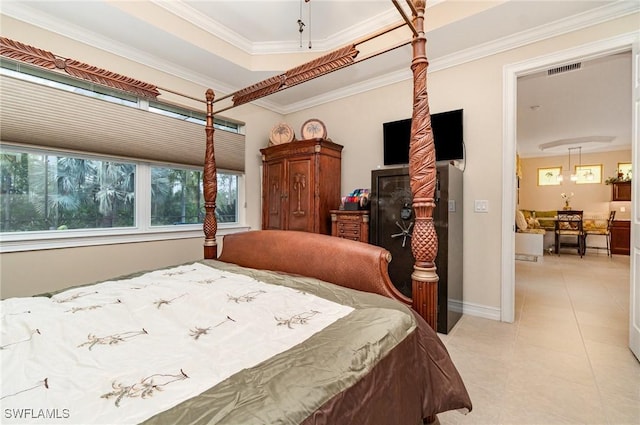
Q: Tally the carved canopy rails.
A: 2